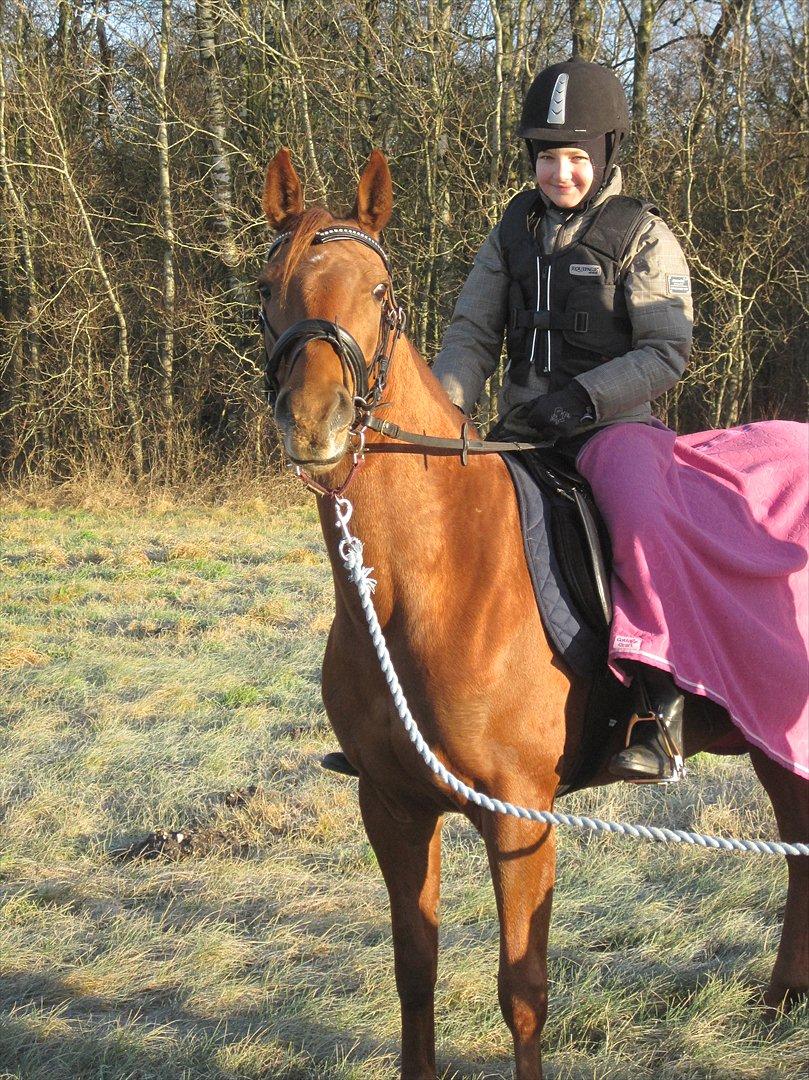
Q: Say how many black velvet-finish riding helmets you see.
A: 1